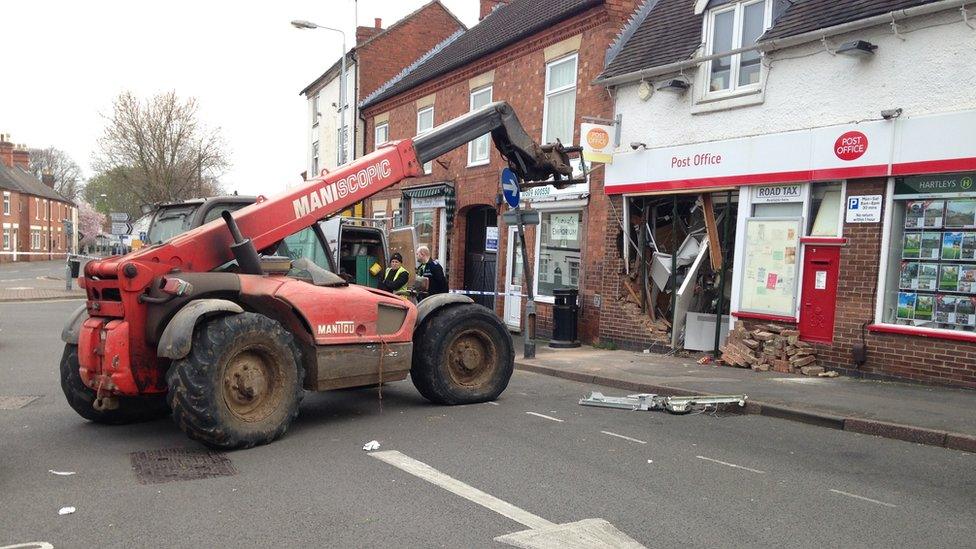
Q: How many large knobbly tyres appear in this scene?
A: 3